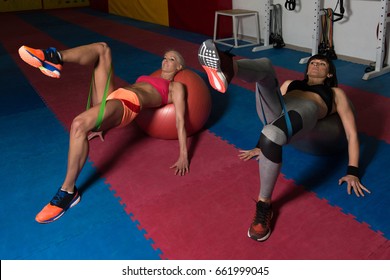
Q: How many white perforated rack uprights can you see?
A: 3